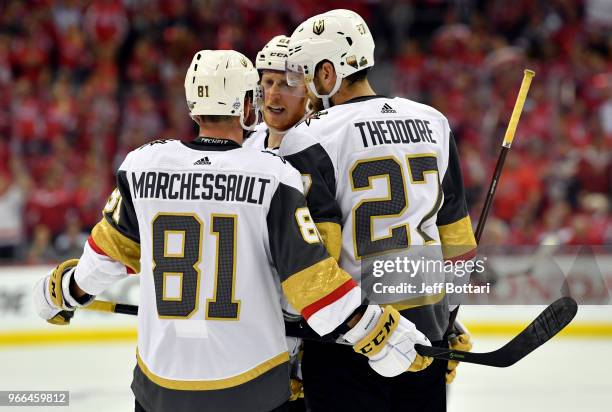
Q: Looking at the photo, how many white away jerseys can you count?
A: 3